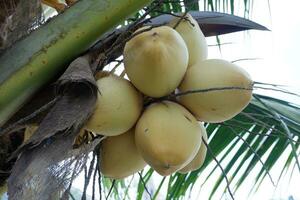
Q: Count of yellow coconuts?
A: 7